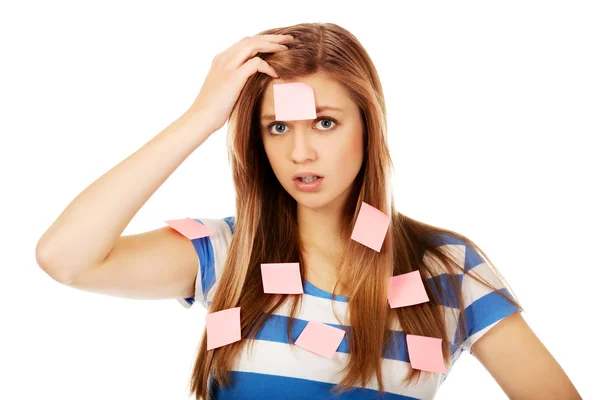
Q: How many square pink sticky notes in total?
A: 8